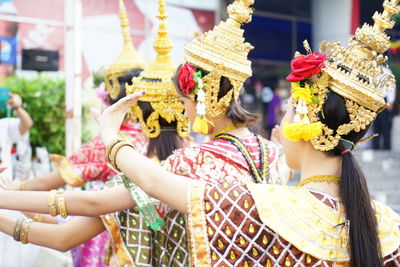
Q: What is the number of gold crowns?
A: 4